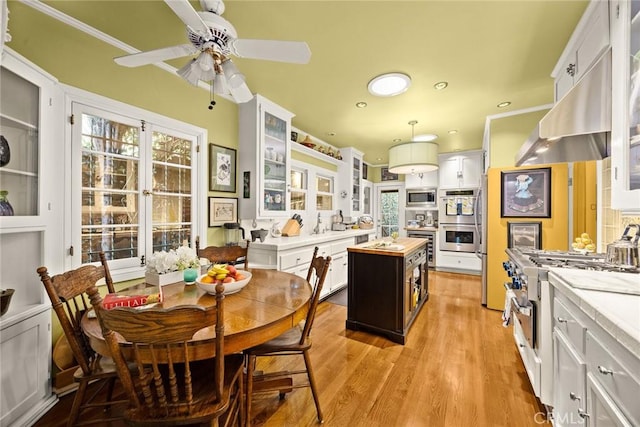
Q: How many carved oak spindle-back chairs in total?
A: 4